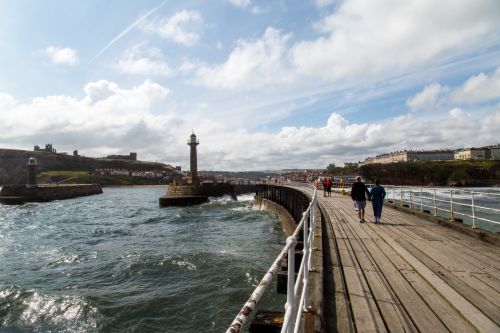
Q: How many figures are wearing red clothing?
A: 2